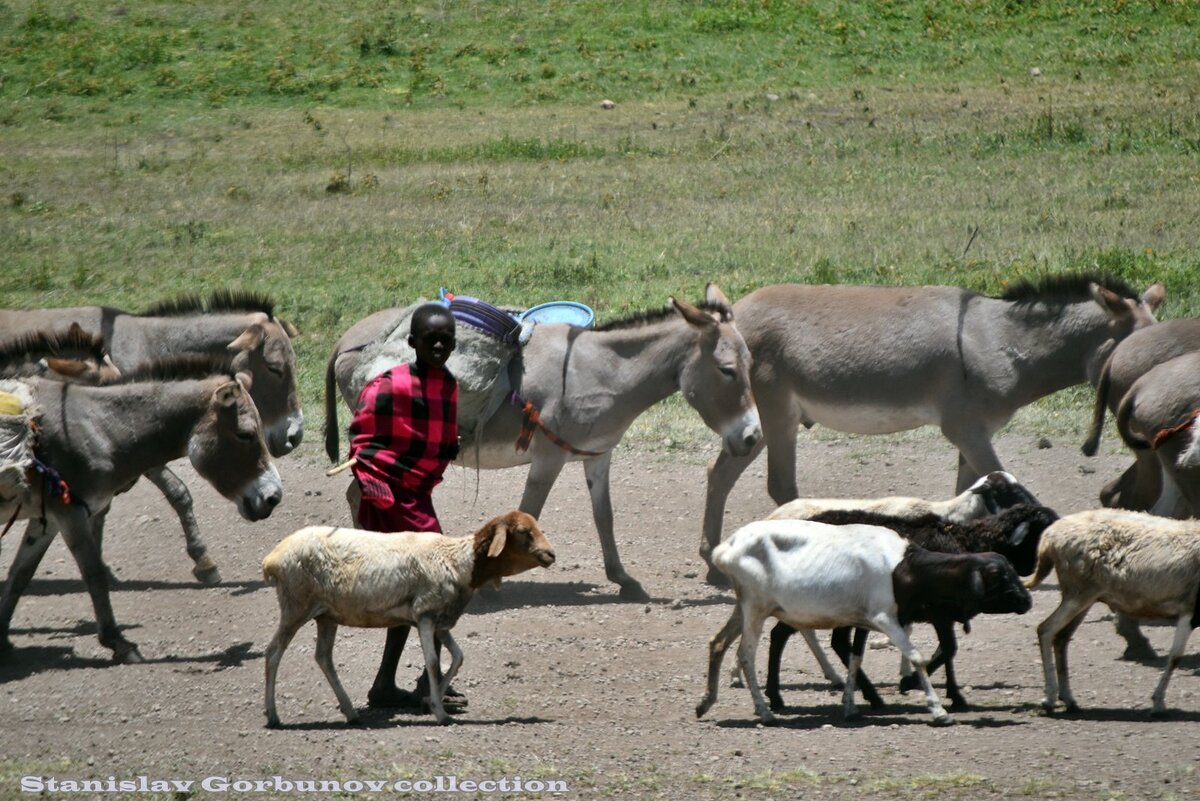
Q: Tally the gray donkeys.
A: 7